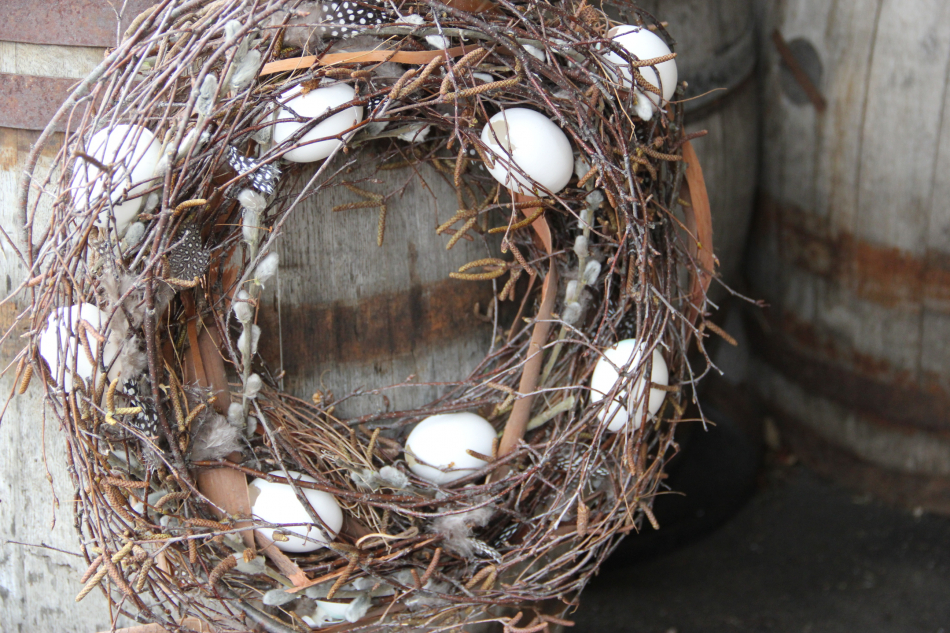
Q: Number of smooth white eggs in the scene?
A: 8